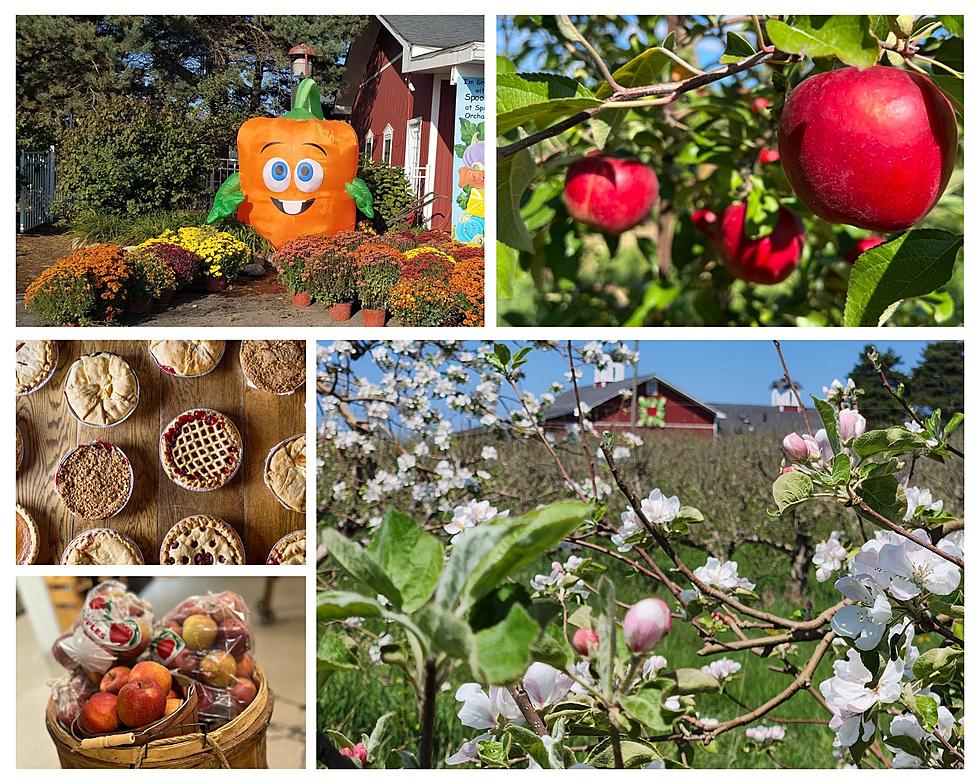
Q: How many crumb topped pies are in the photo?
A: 2